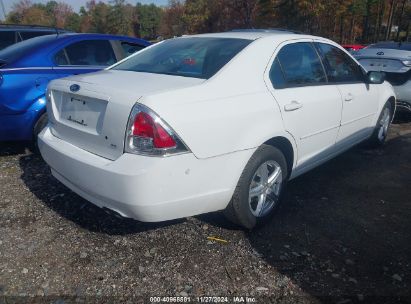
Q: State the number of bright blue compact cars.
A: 1